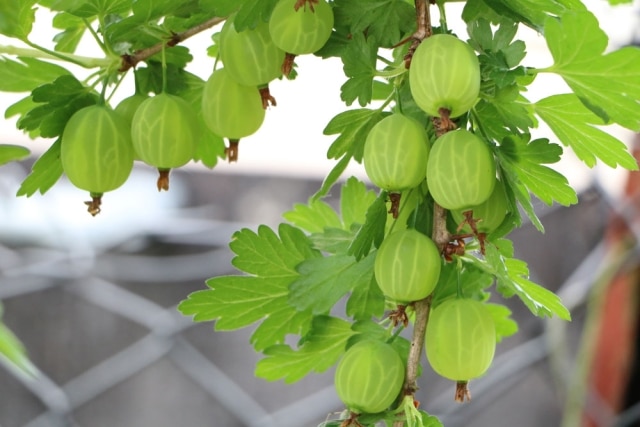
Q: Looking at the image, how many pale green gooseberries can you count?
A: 13